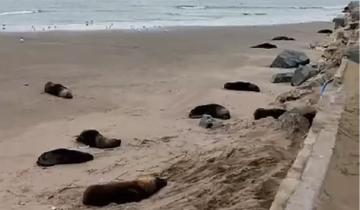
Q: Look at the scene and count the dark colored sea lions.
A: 10